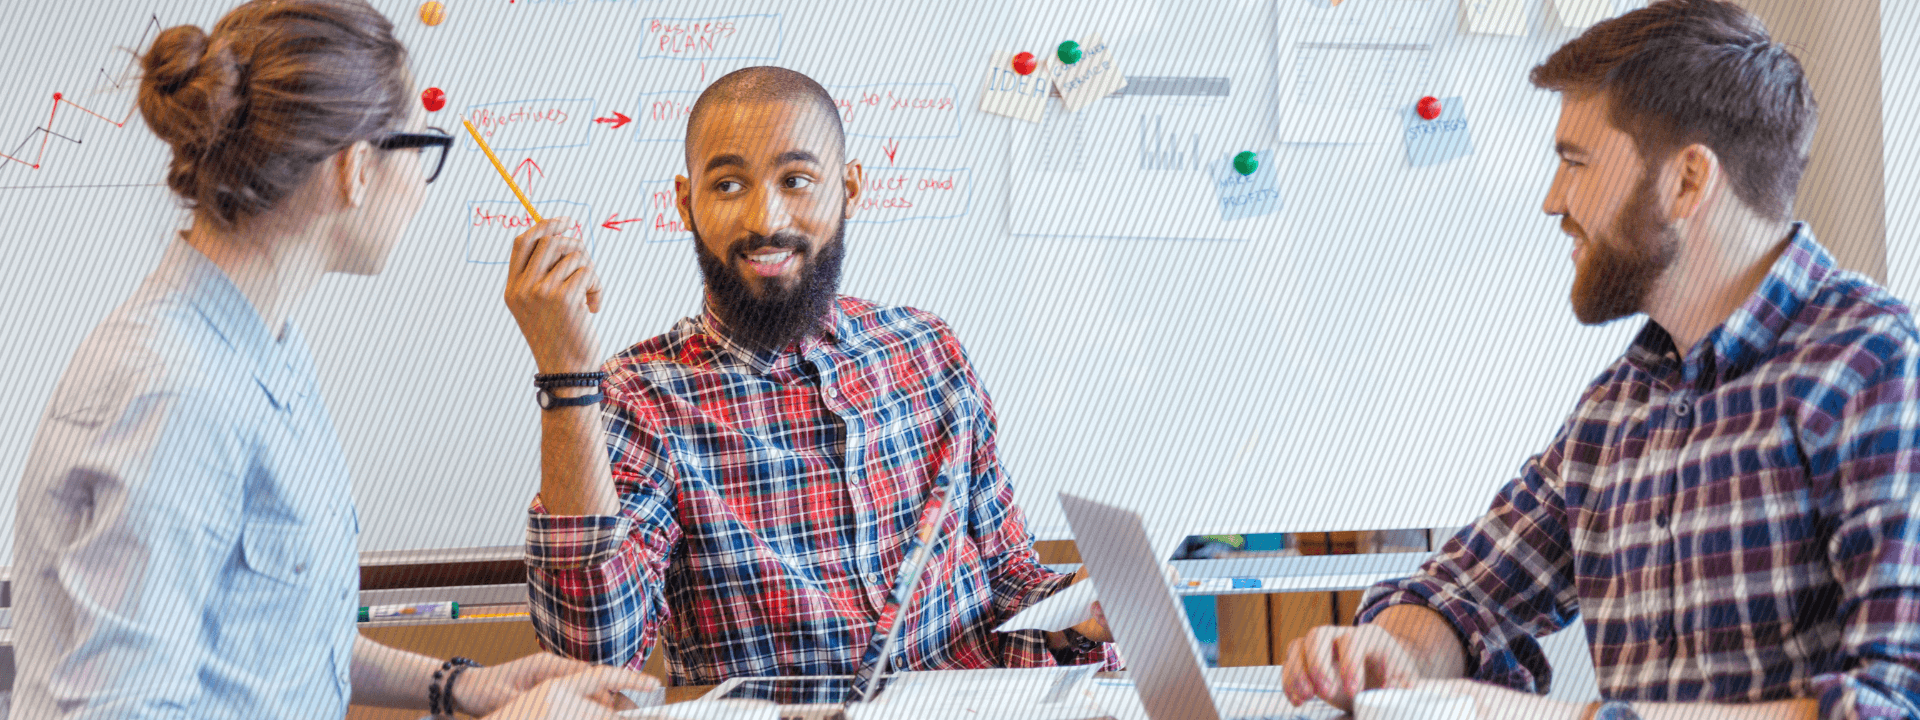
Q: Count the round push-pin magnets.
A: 6